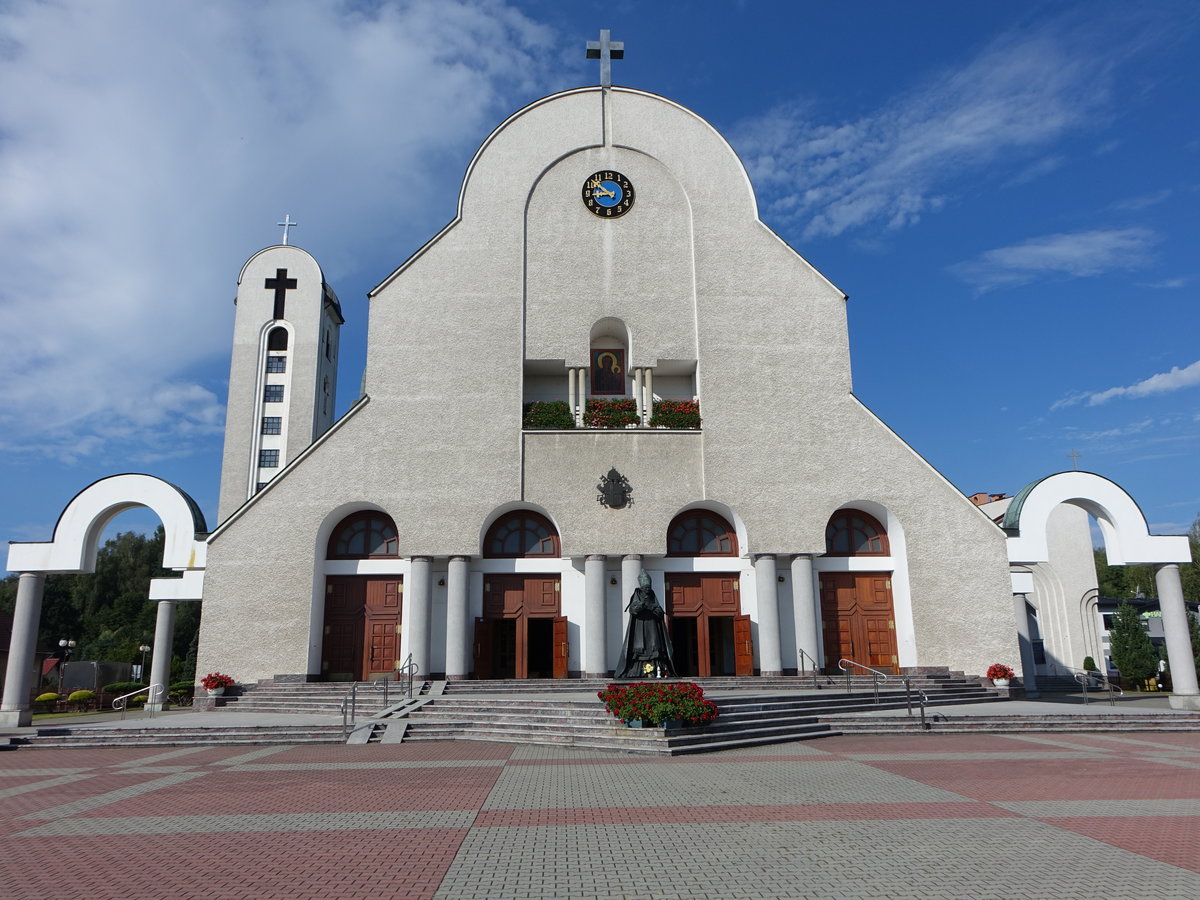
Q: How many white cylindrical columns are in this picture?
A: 14